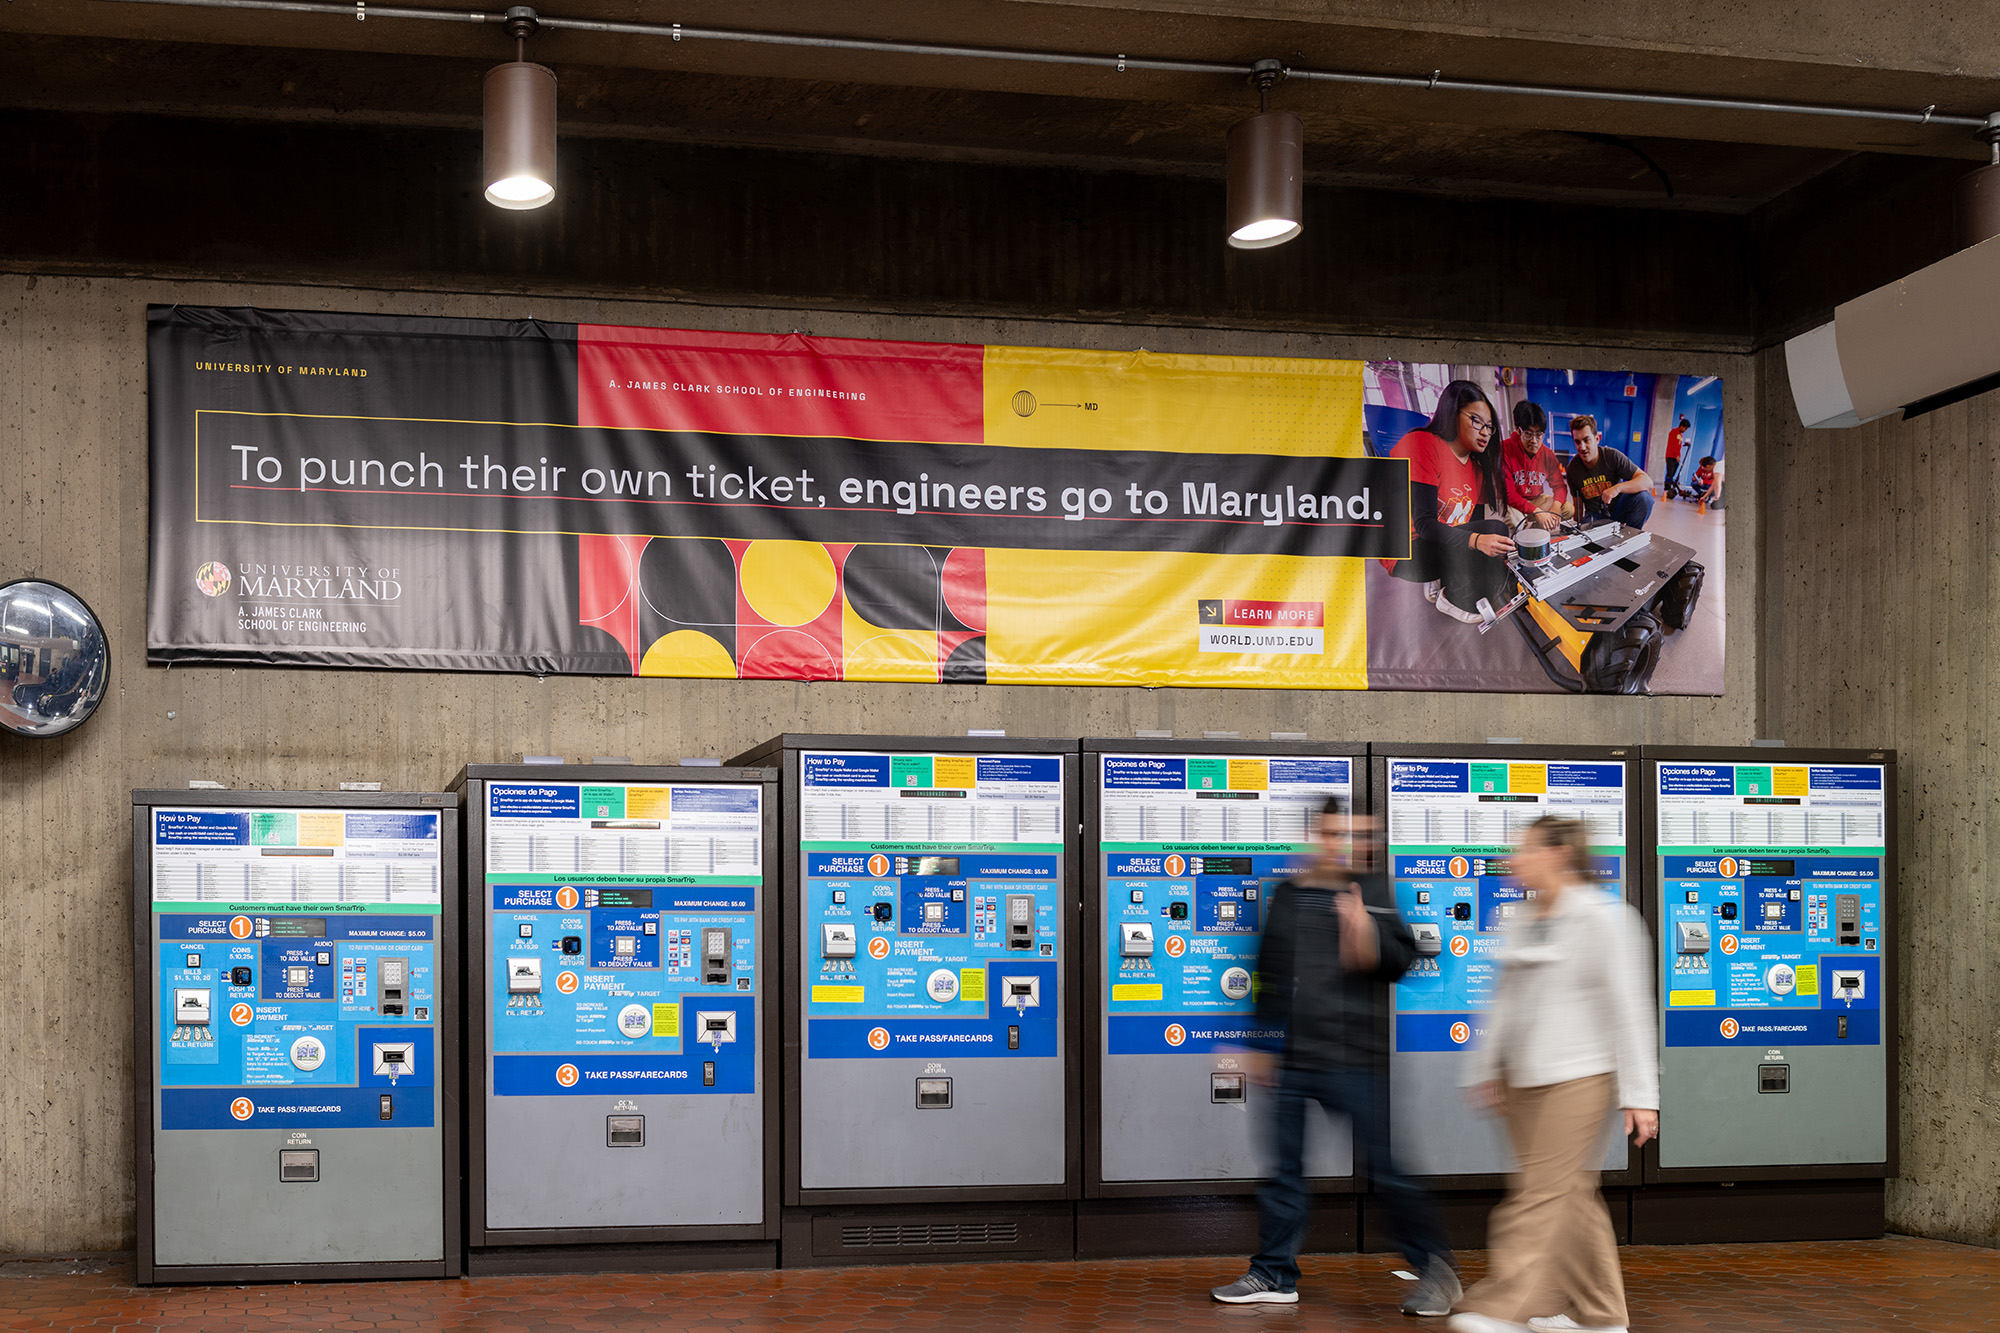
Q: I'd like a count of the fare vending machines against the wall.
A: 6